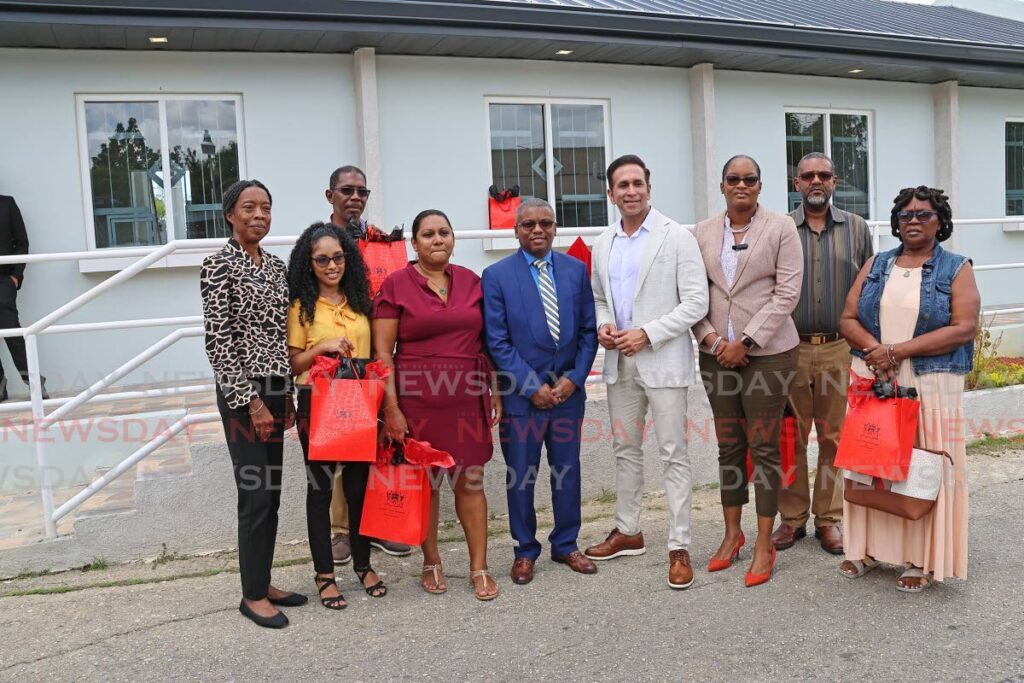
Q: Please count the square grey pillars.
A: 3